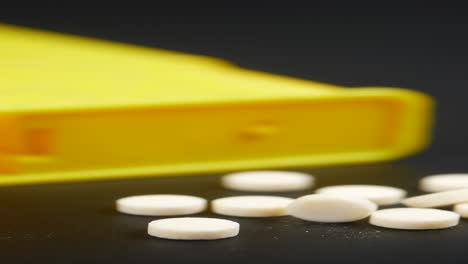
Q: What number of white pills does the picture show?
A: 10